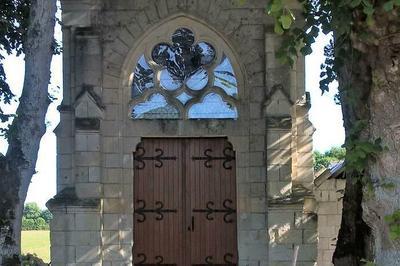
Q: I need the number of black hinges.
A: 6